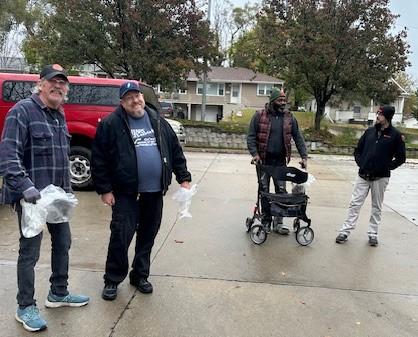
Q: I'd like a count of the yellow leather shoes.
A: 0